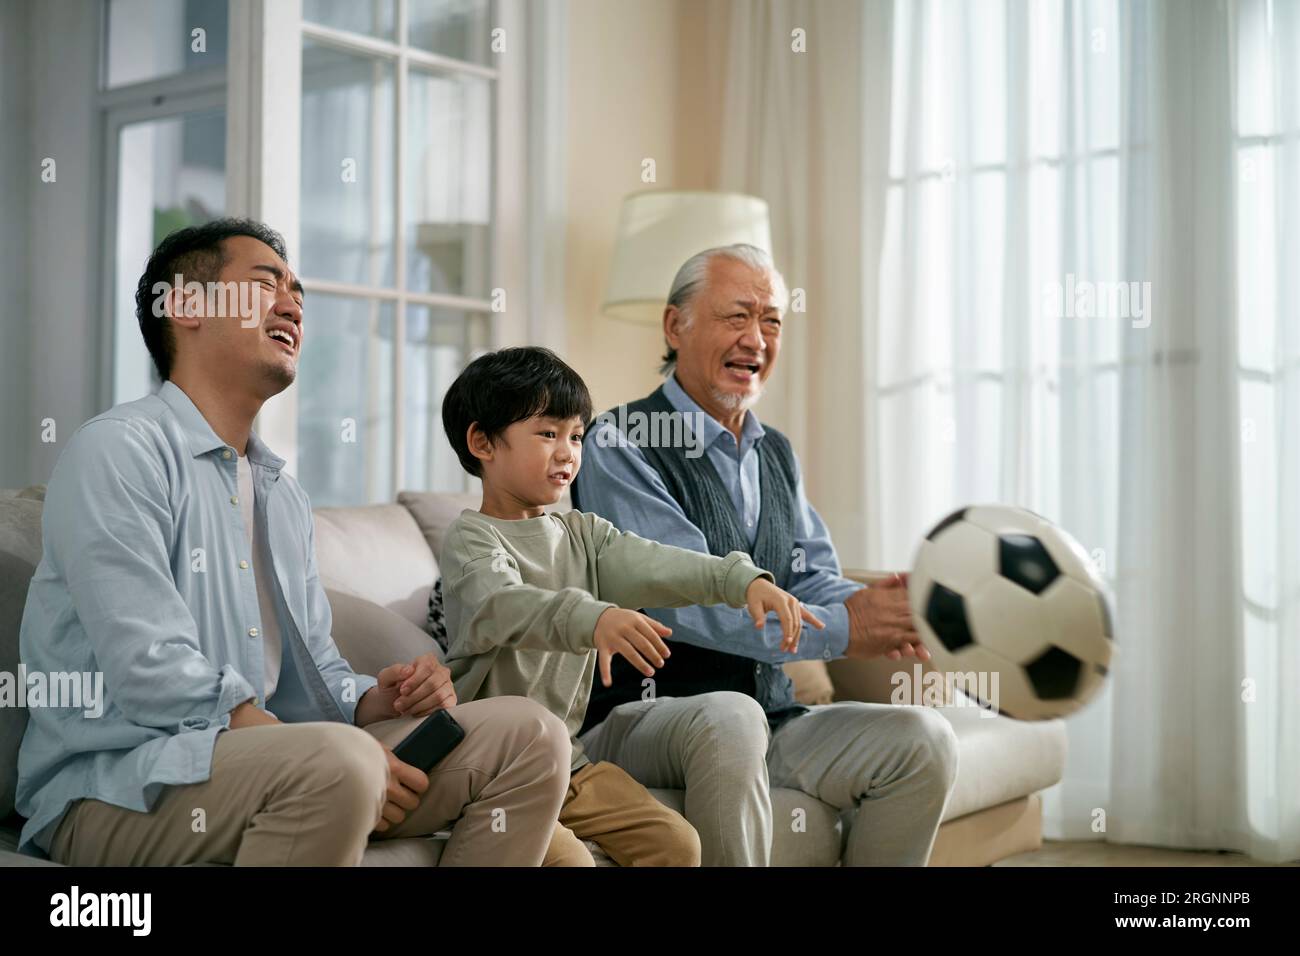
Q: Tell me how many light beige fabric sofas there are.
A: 1